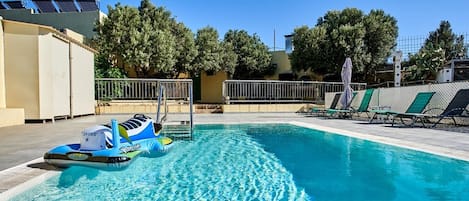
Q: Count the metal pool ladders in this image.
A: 1